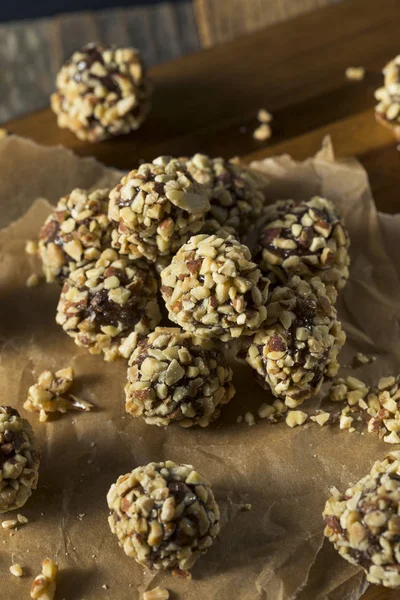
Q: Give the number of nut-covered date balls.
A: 13